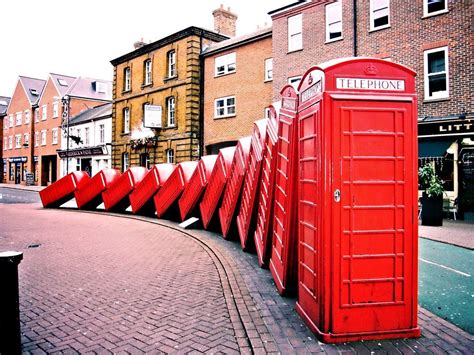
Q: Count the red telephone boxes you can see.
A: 12